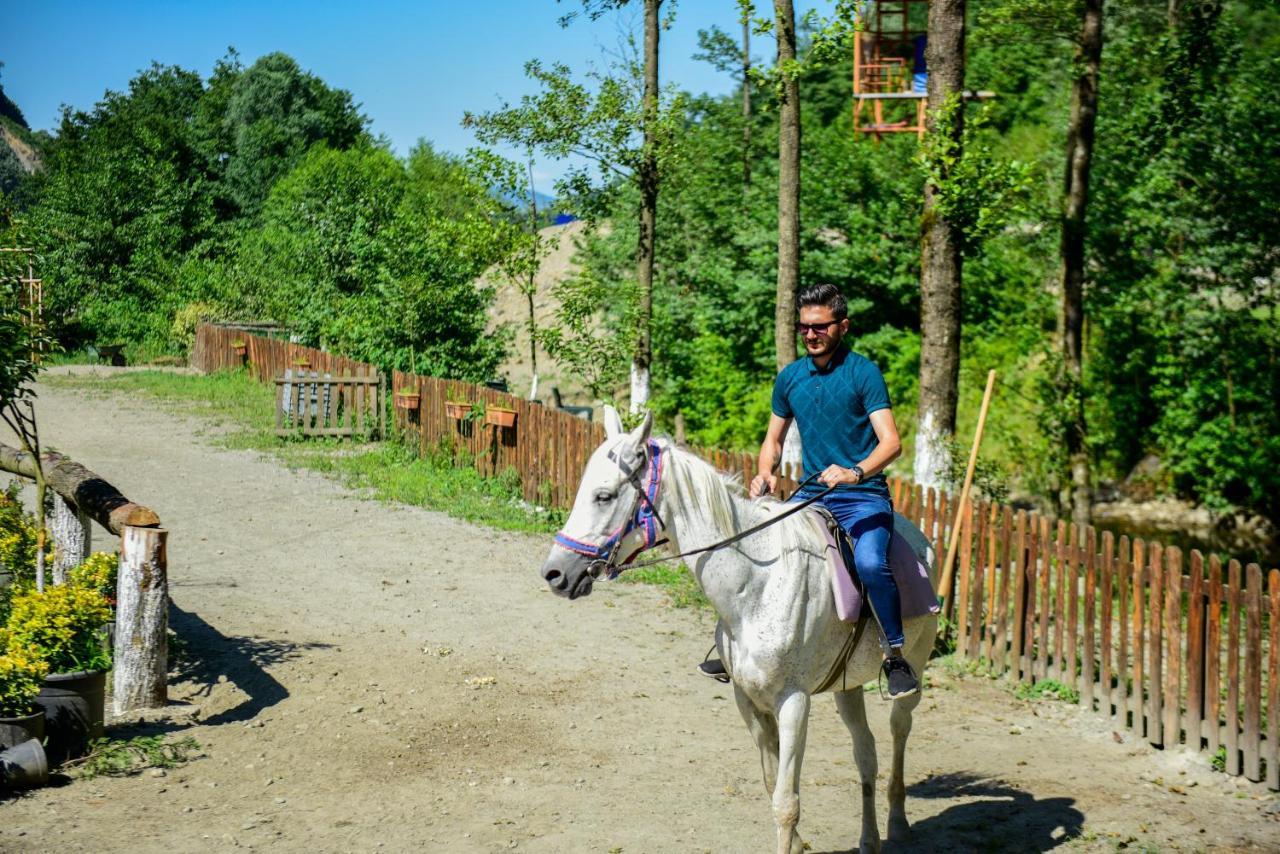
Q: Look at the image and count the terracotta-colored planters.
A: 5